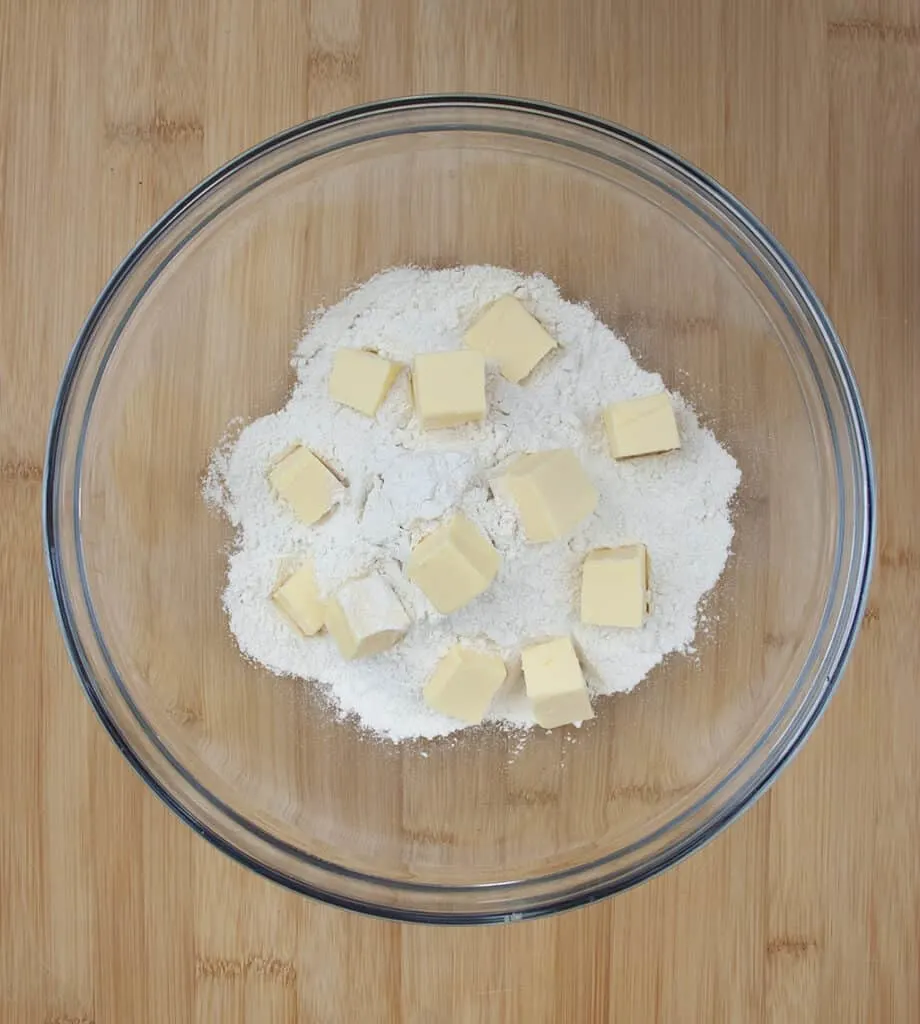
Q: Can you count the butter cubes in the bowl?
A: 12